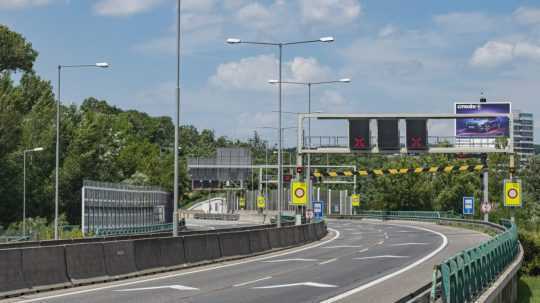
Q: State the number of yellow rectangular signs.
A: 5